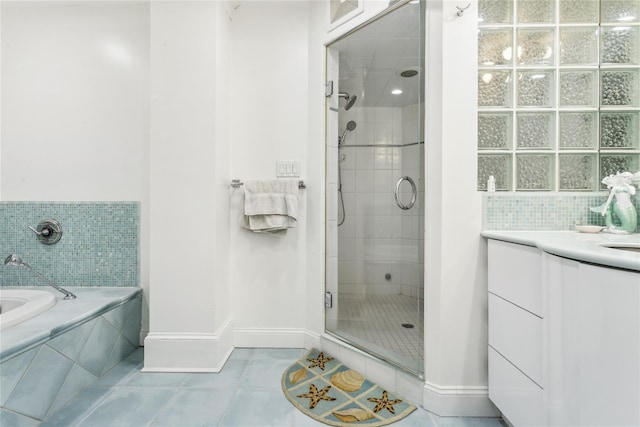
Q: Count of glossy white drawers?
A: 3